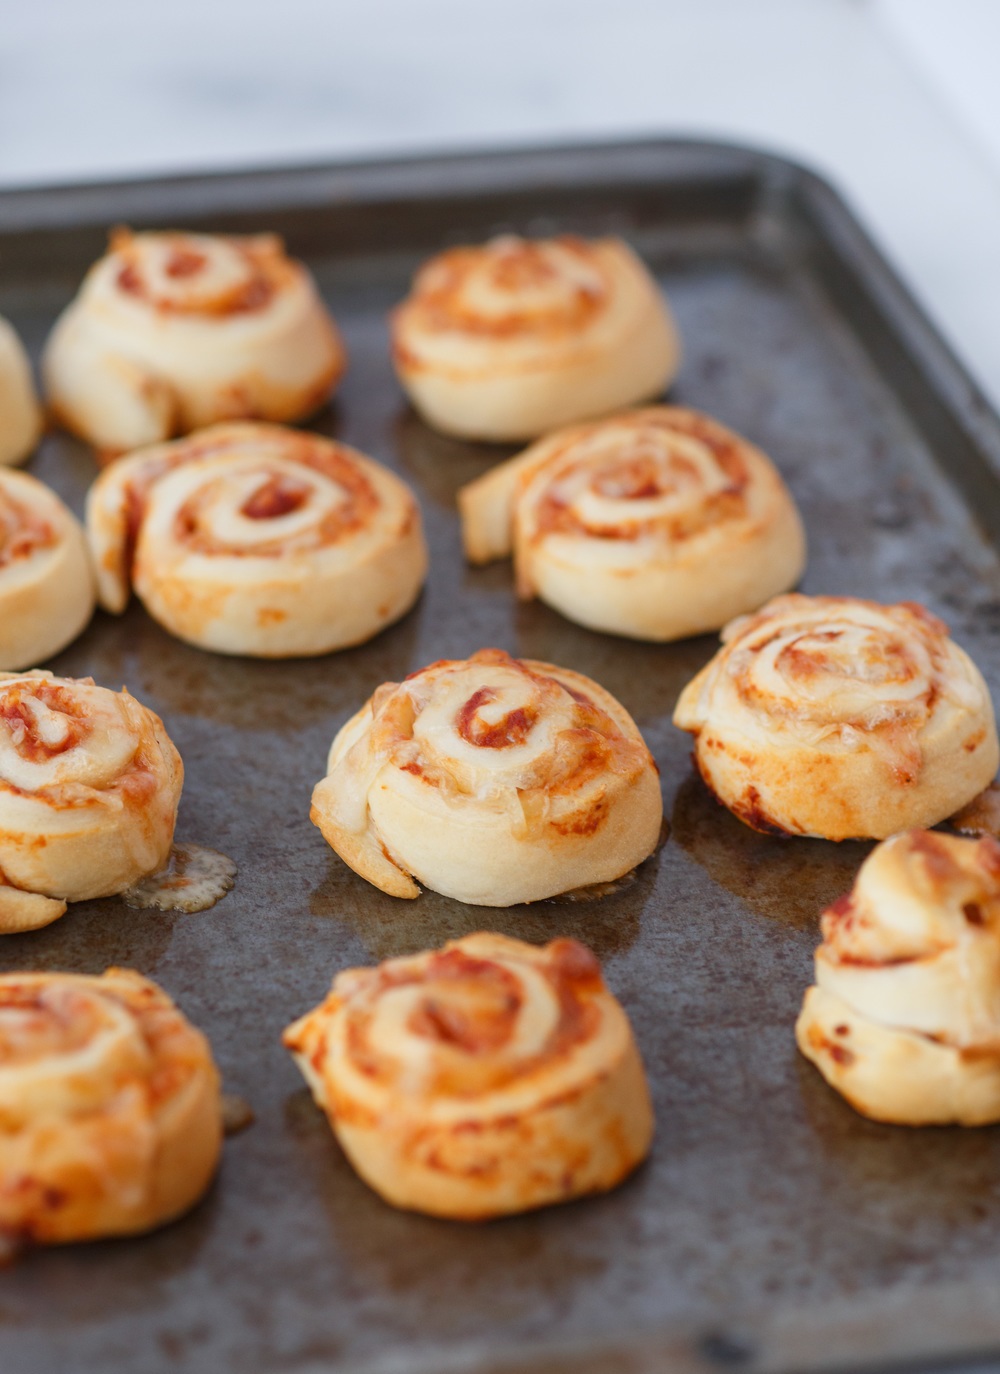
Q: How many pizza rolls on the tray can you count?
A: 12